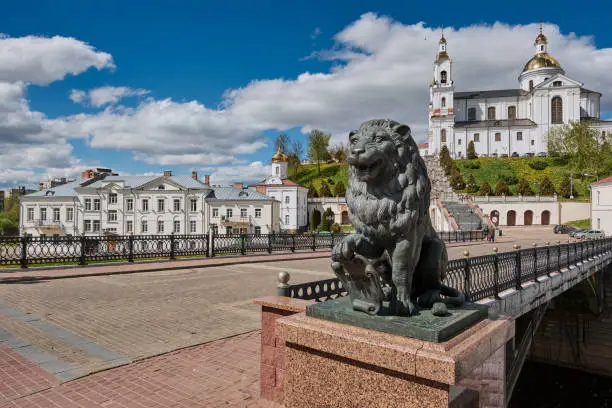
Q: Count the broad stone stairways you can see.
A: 1